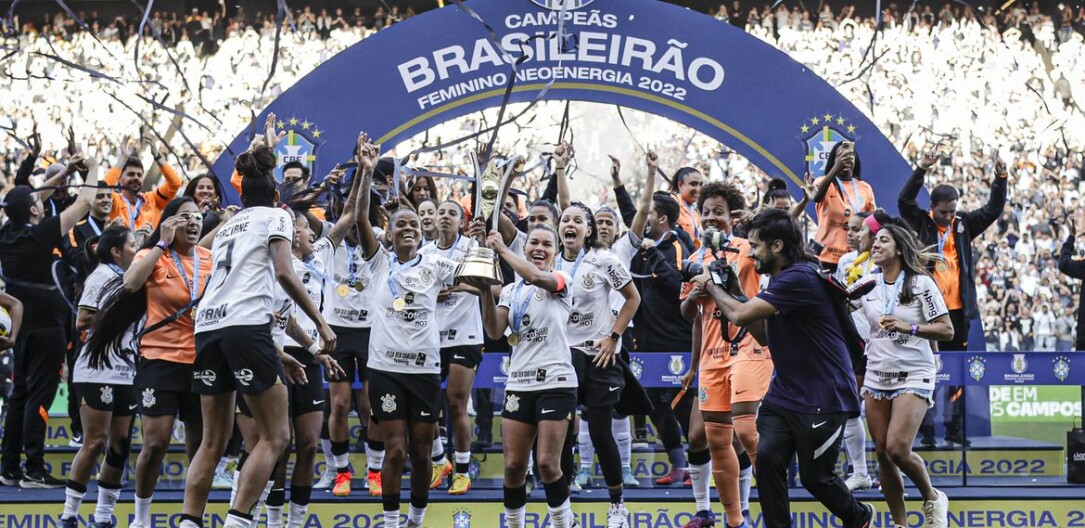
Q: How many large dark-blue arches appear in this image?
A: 1